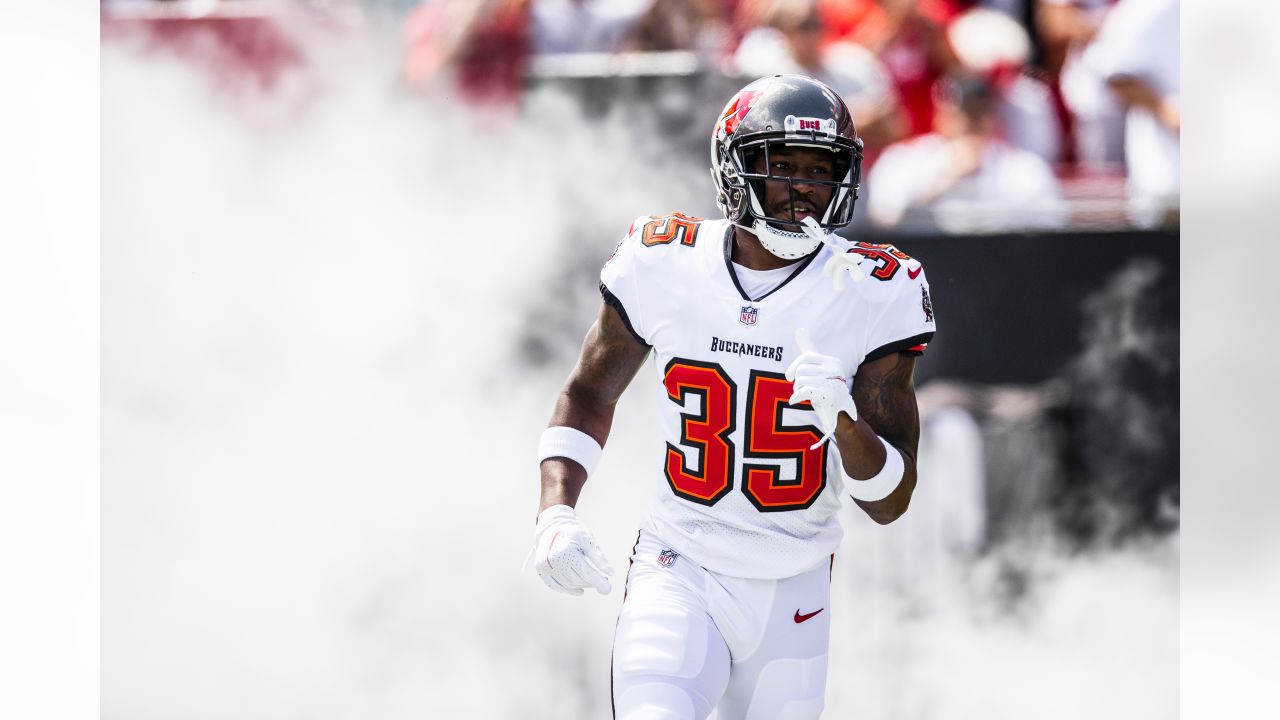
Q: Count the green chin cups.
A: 0